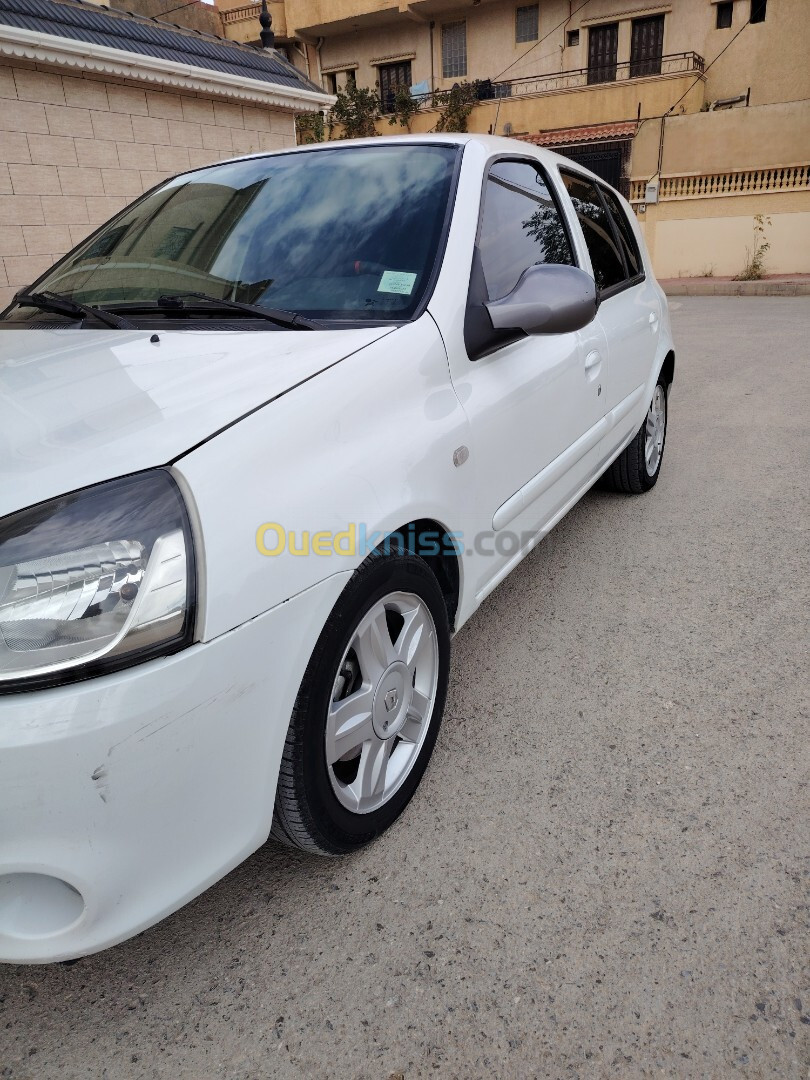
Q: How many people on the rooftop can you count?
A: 0